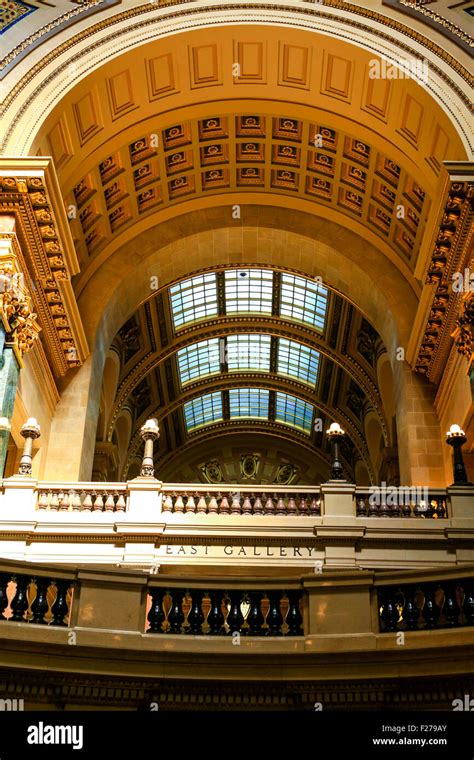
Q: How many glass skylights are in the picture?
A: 9